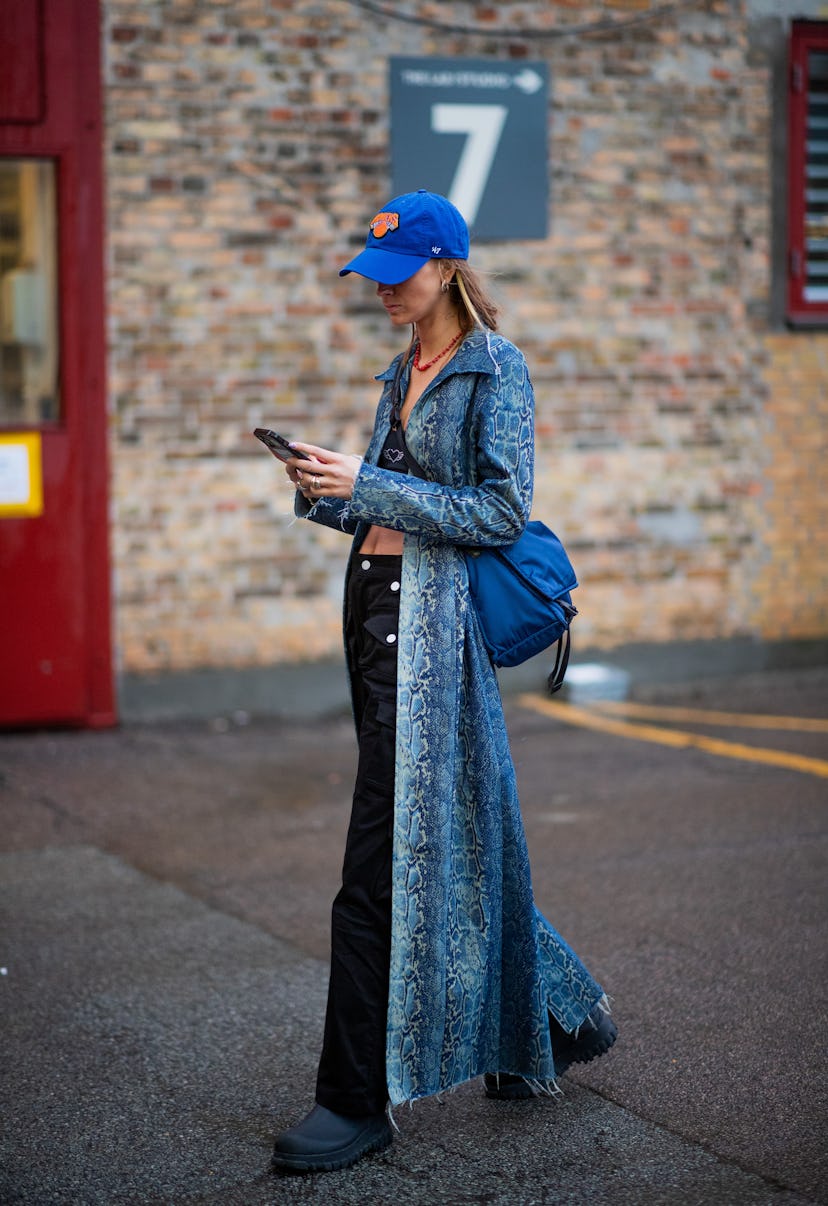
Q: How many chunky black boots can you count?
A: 2